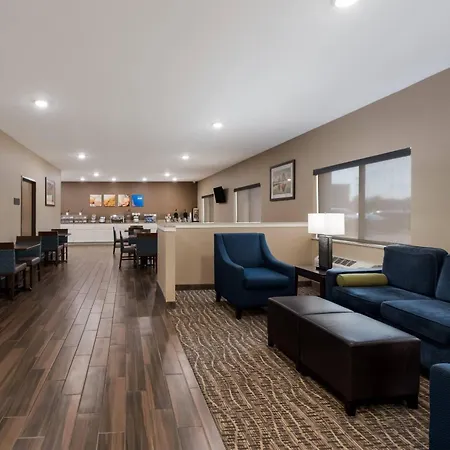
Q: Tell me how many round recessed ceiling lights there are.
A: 11